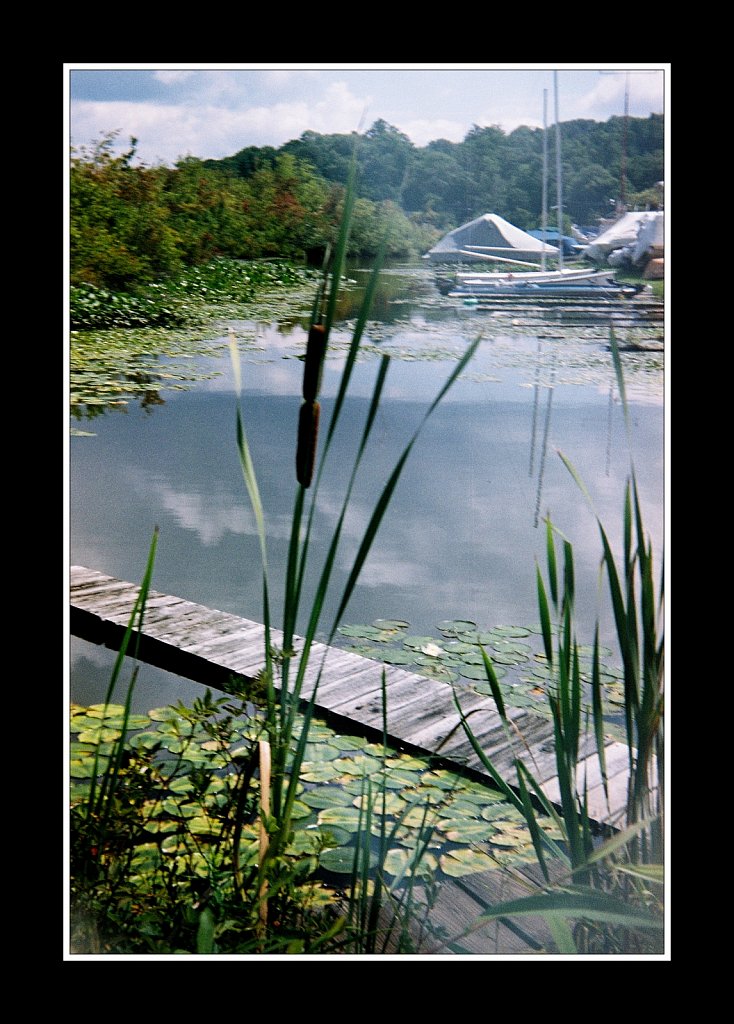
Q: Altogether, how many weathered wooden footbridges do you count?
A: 1